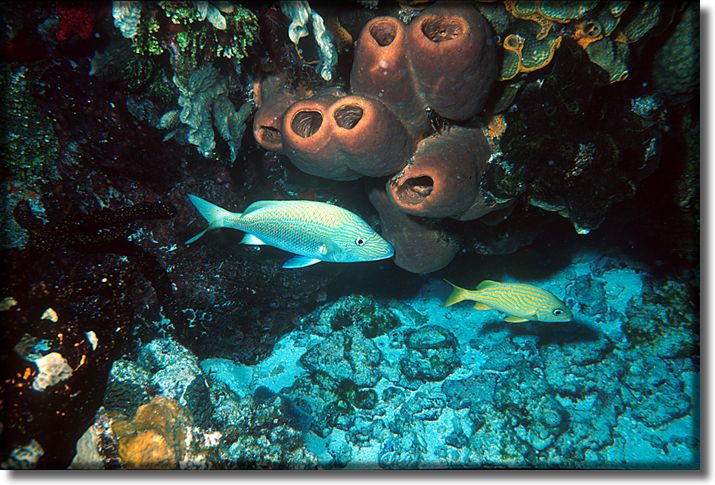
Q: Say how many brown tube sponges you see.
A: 6